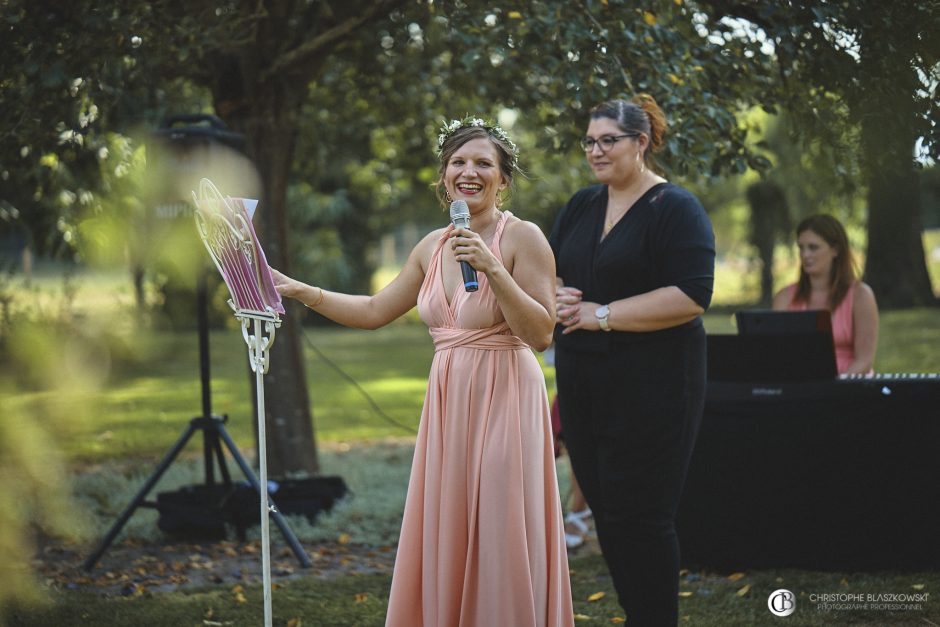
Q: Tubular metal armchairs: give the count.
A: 0